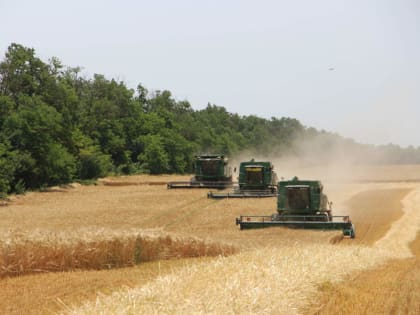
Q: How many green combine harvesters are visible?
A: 3